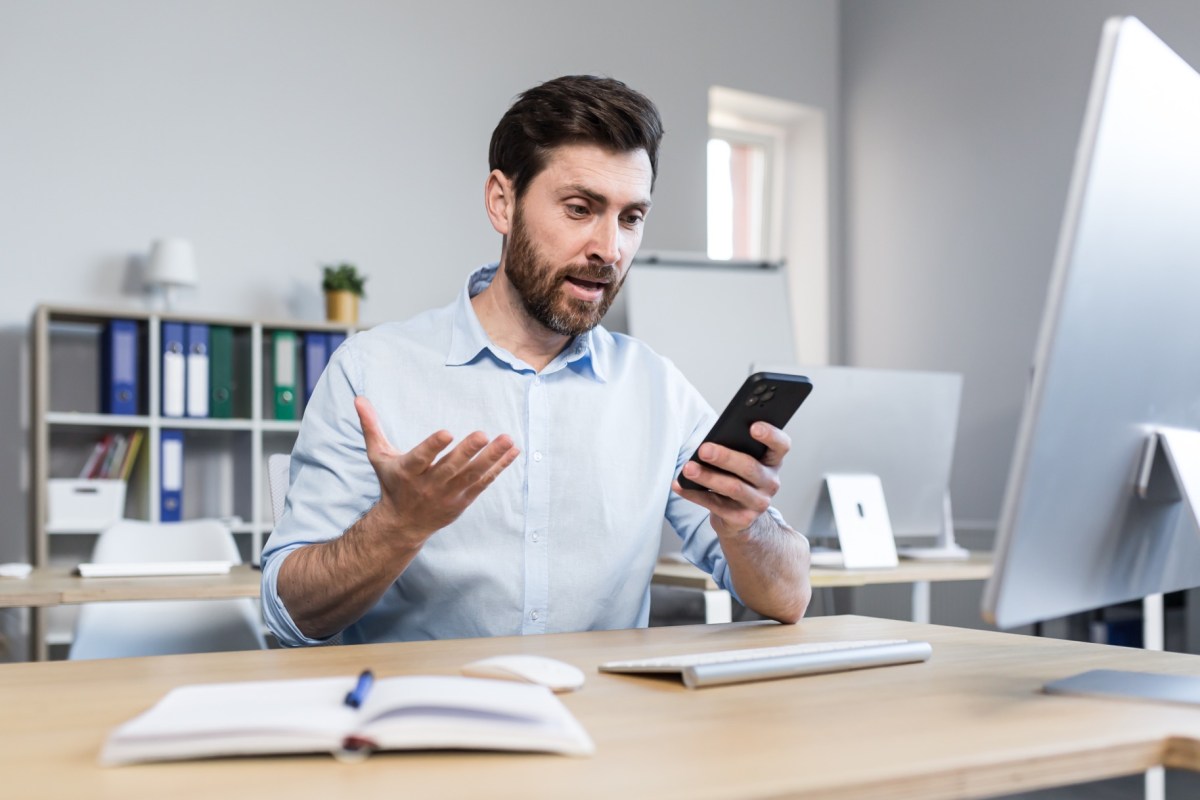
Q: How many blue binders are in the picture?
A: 6